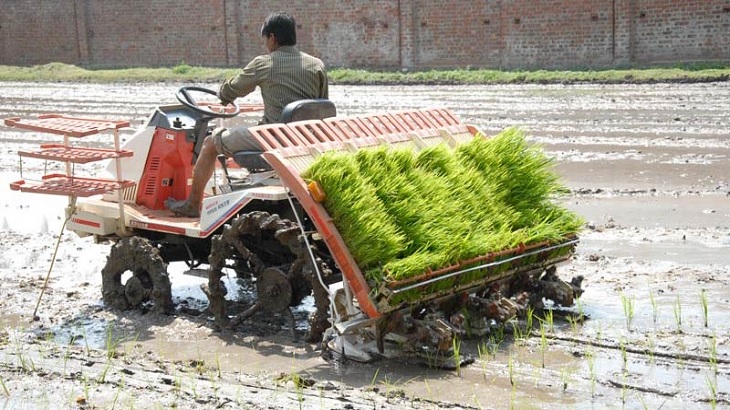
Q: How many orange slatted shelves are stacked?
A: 3